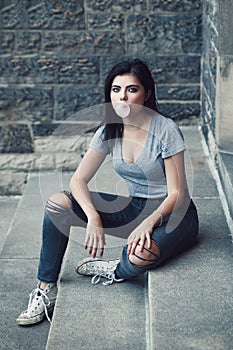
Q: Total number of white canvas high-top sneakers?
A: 2